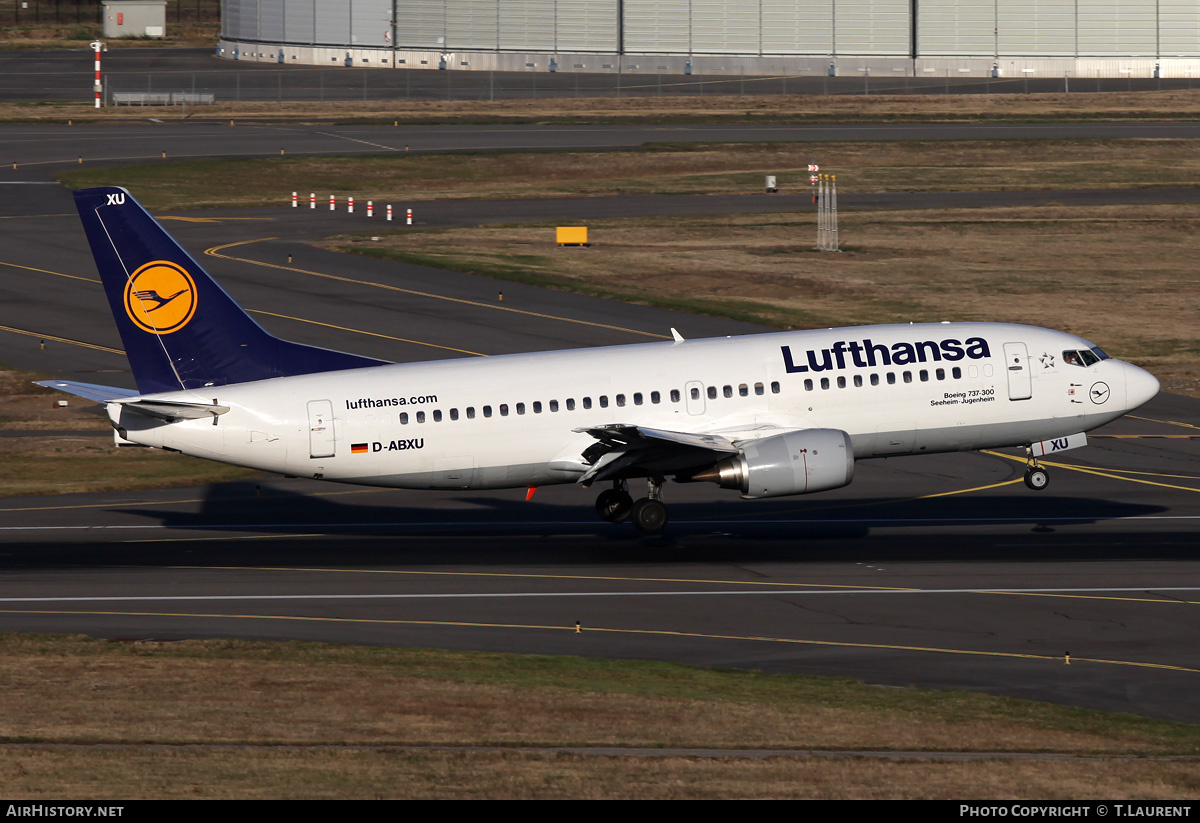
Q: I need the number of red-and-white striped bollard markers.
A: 7